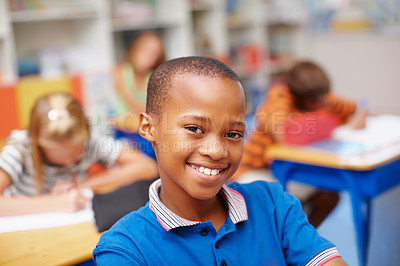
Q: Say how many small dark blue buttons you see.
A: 3